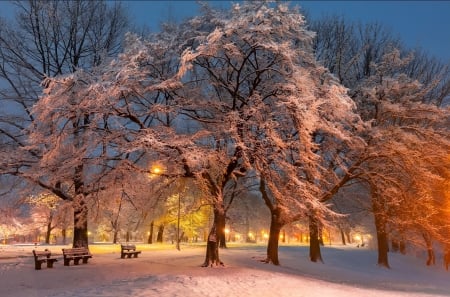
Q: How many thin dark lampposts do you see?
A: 1